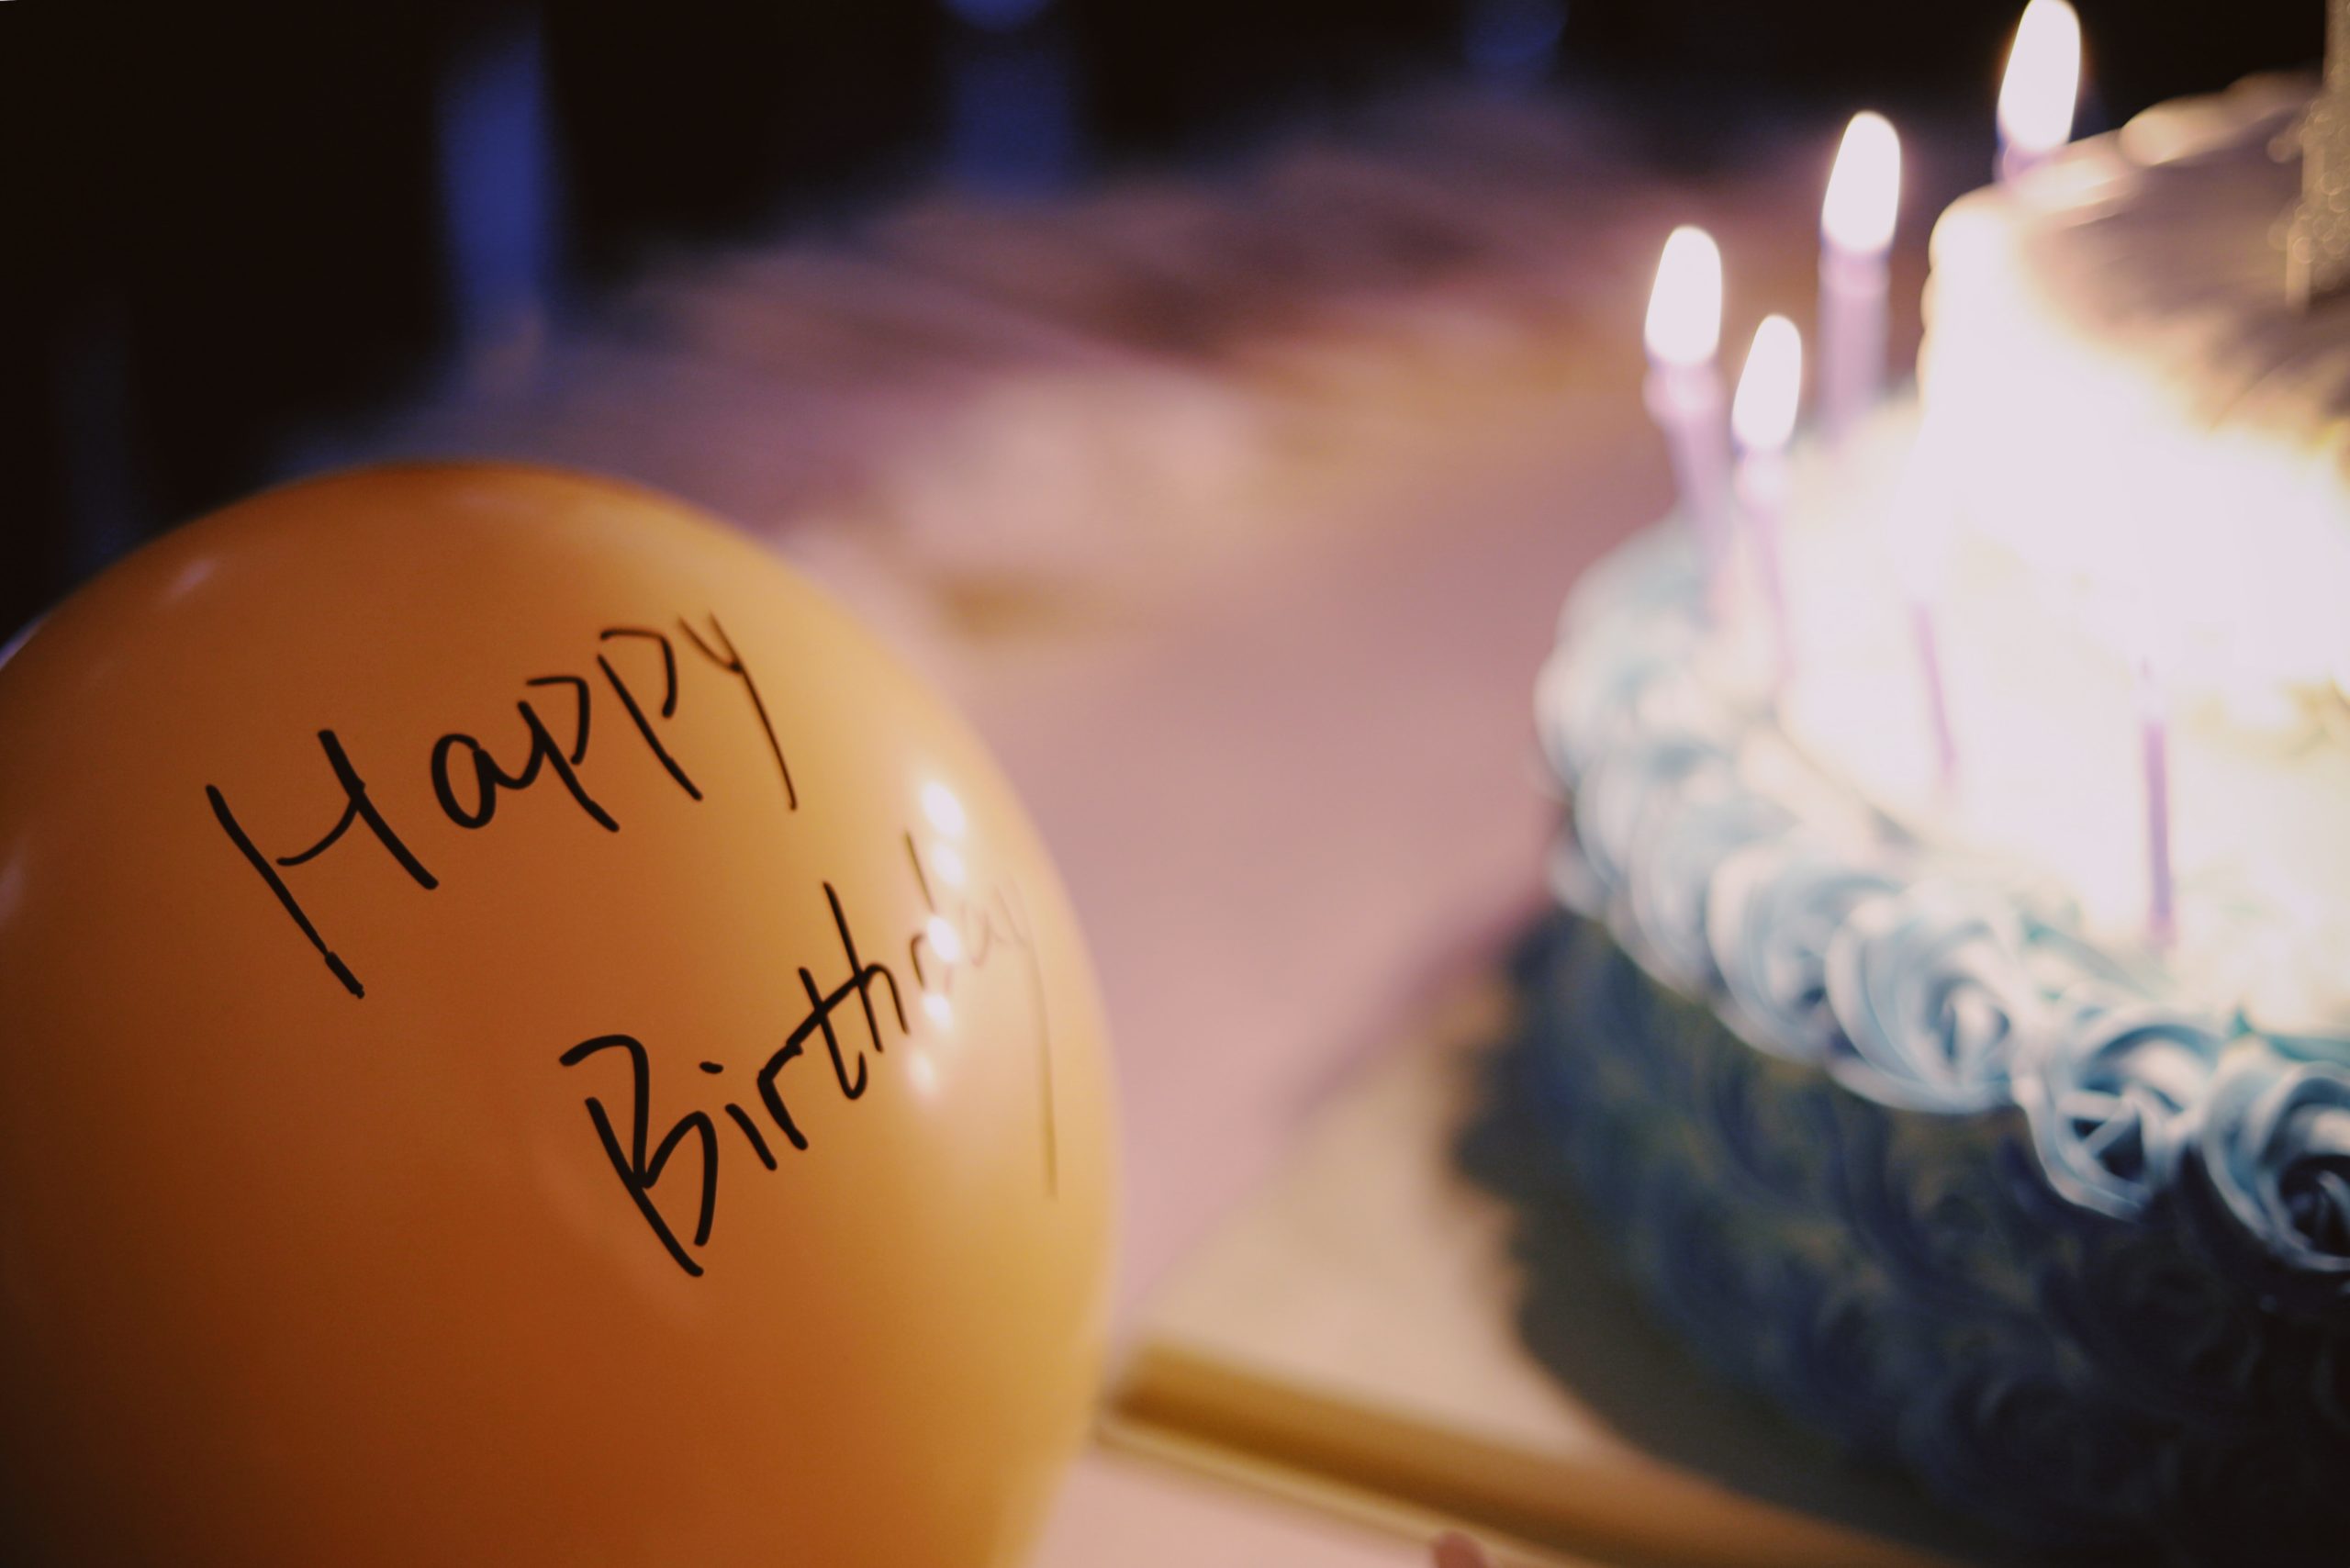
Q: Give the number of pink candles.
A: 6